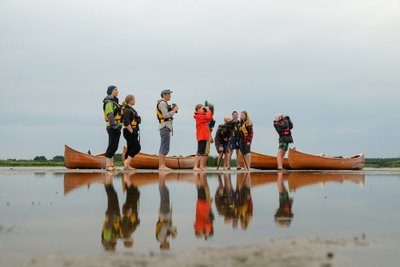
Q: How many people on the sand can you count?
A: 9